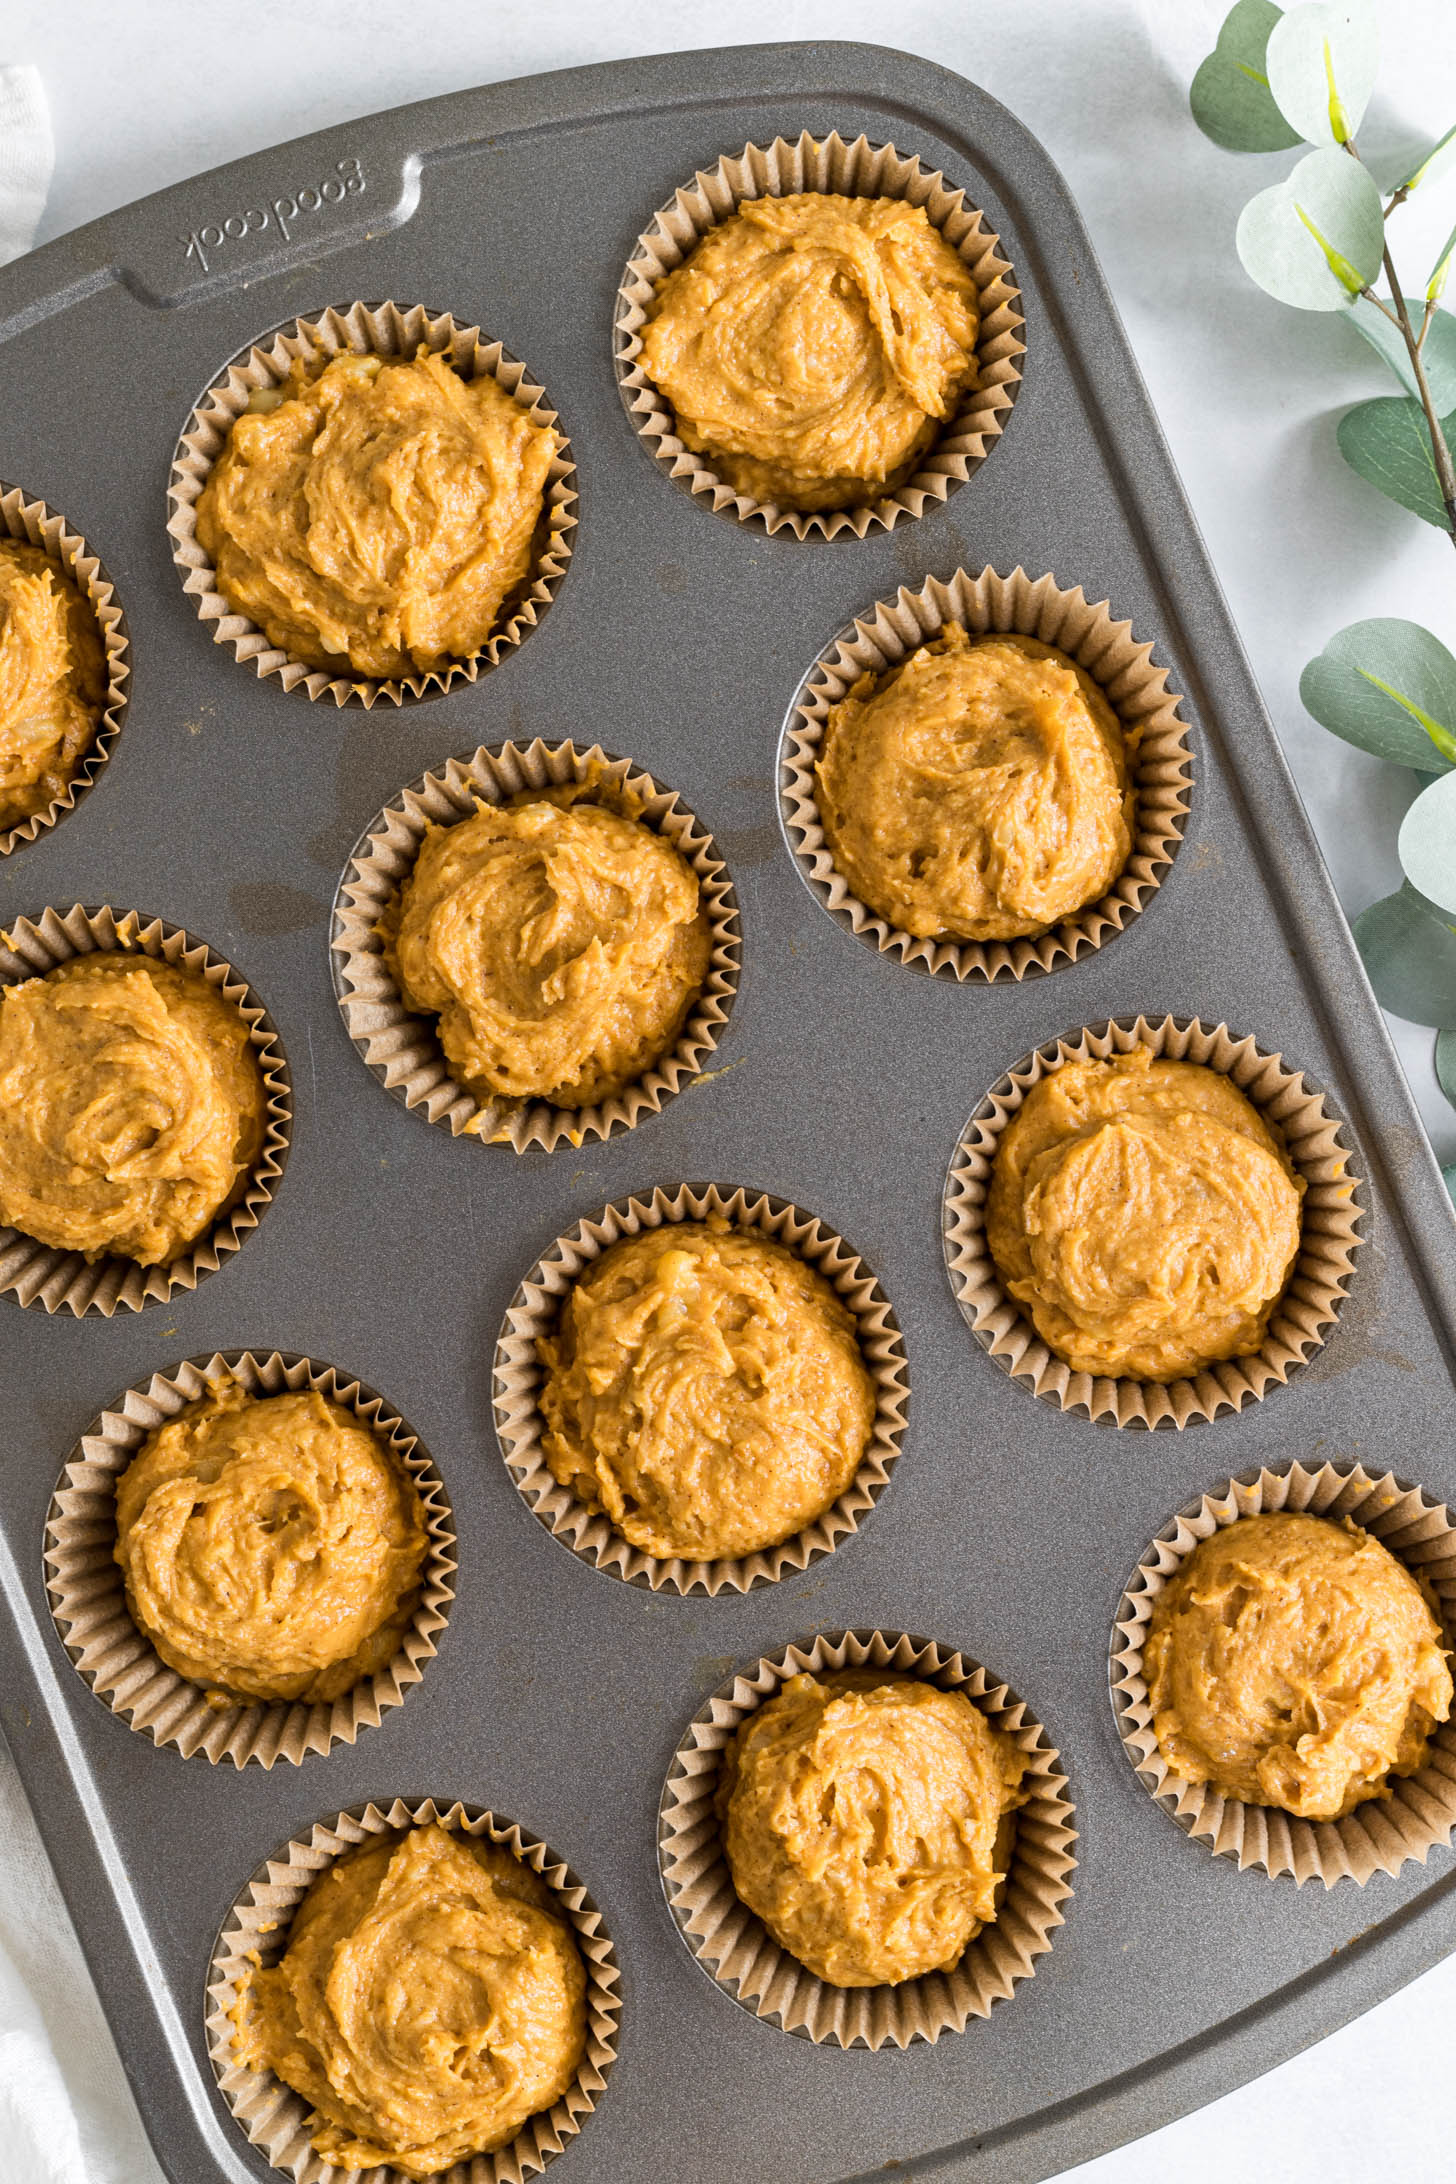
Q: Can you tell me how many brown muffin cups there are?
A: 12